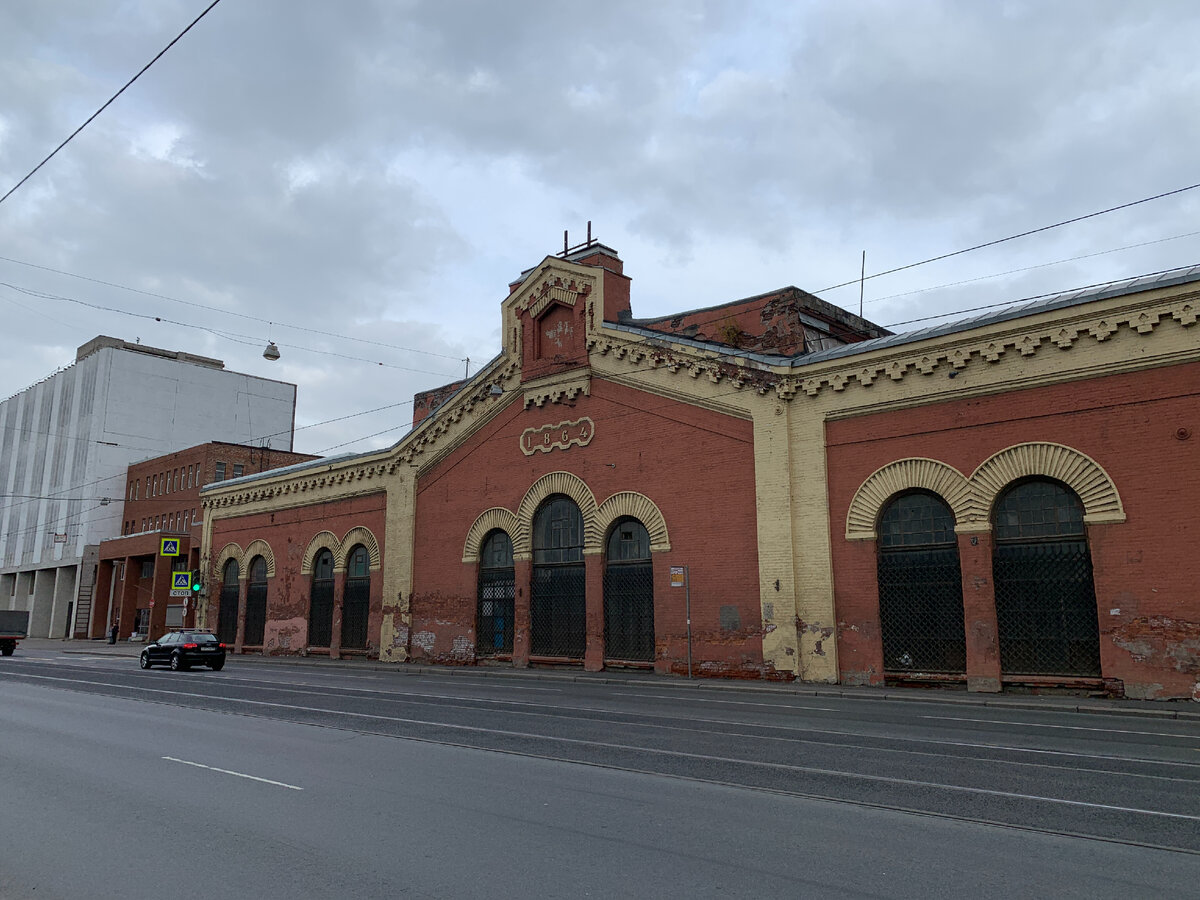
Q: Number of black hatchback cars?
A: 1